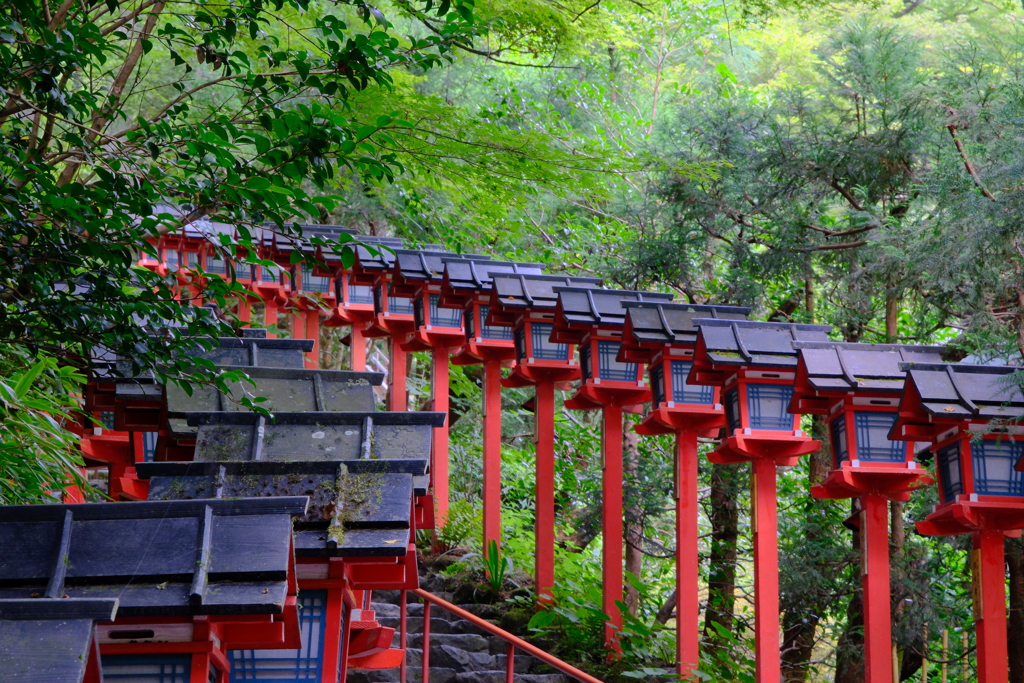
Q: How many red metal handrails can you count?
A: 1